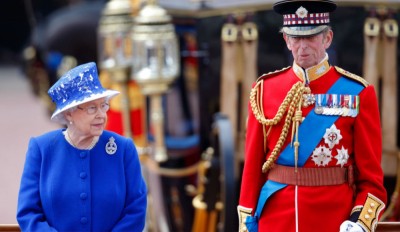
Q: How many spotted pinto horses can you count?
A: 0